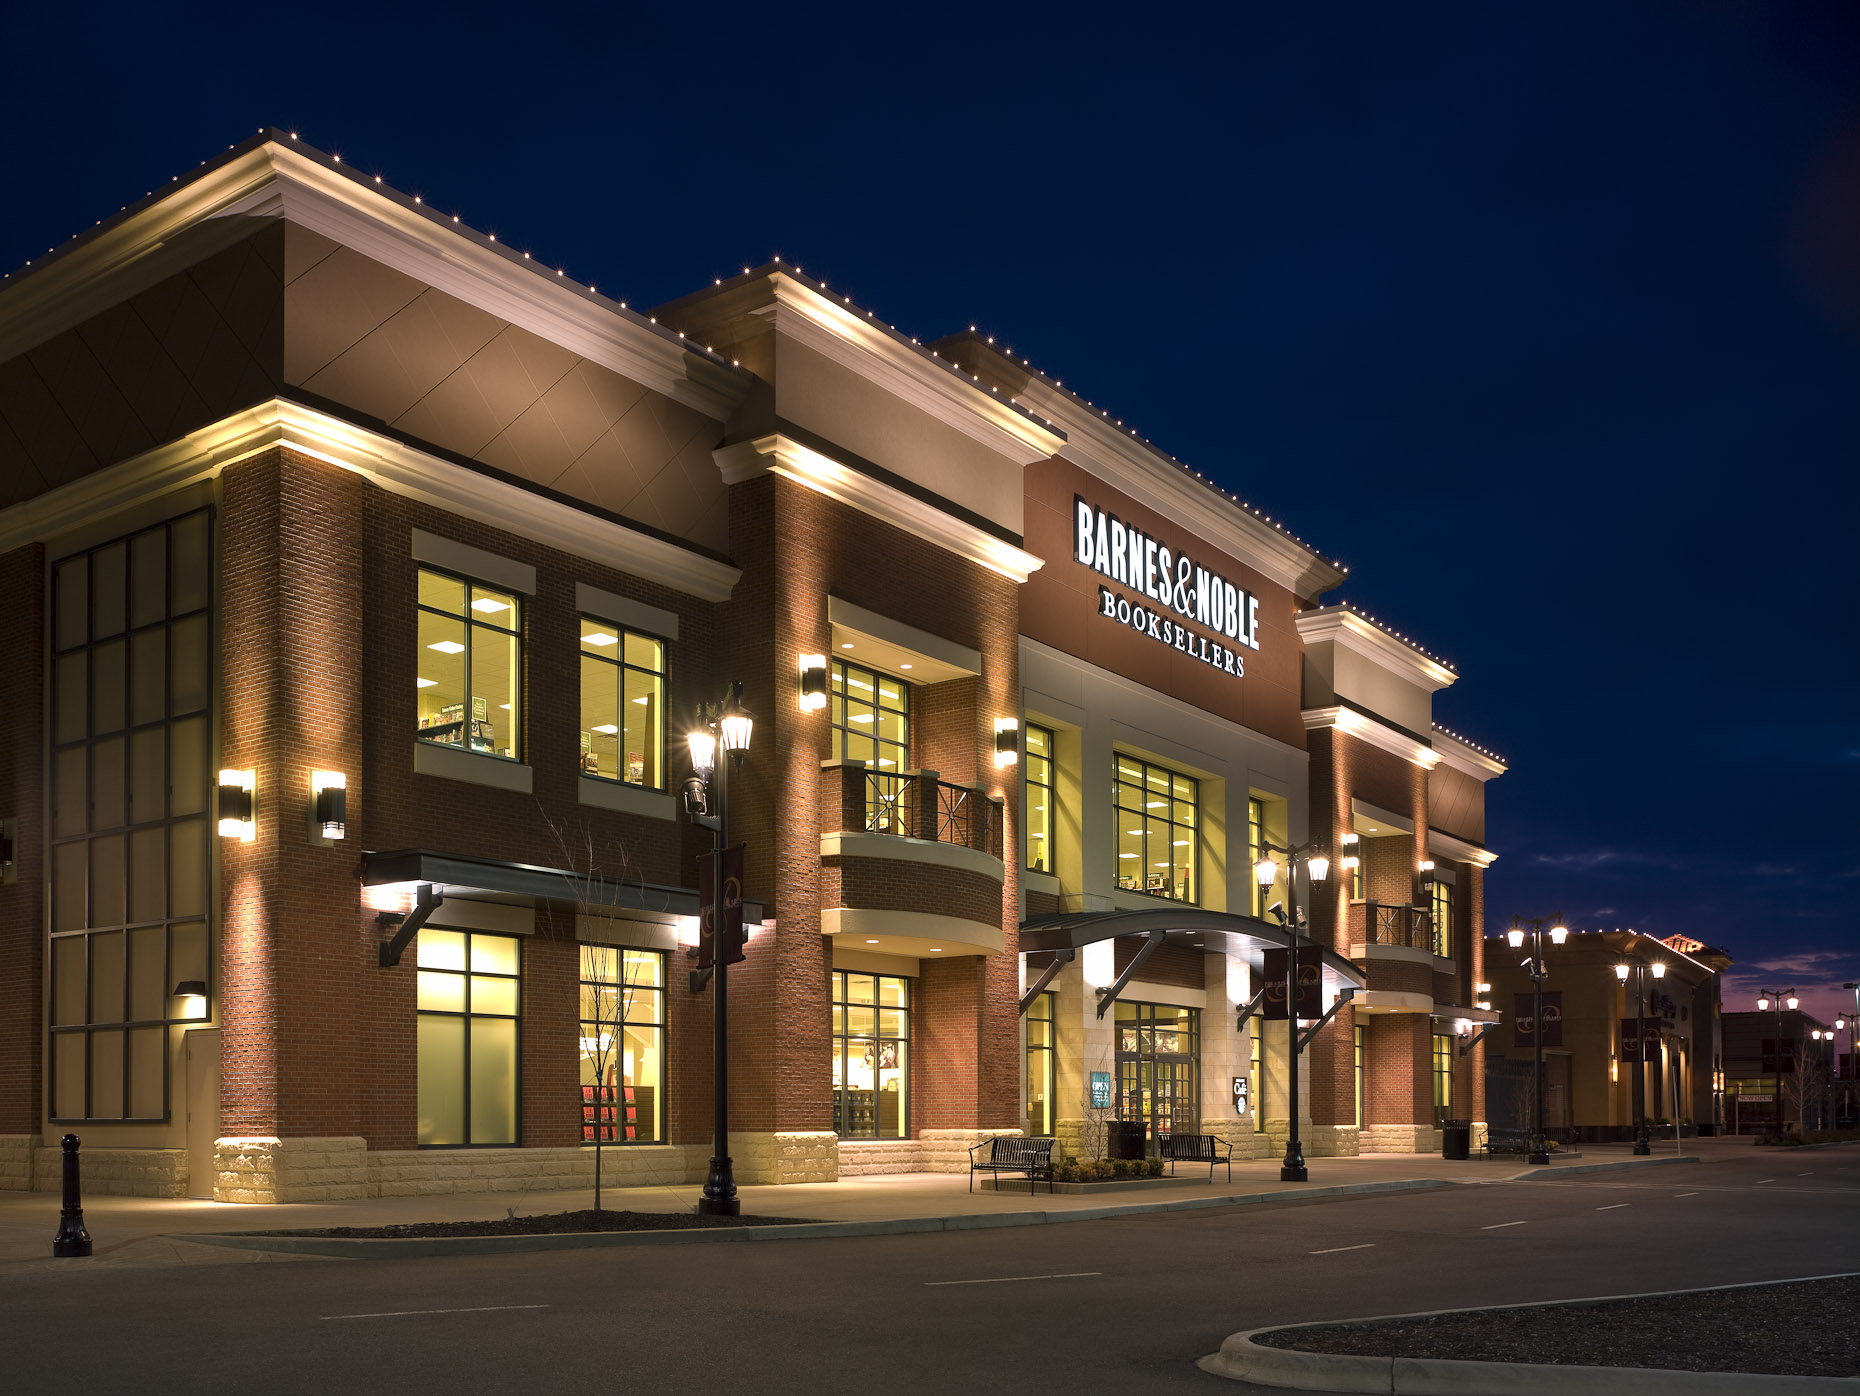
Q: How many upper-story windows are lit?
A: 8